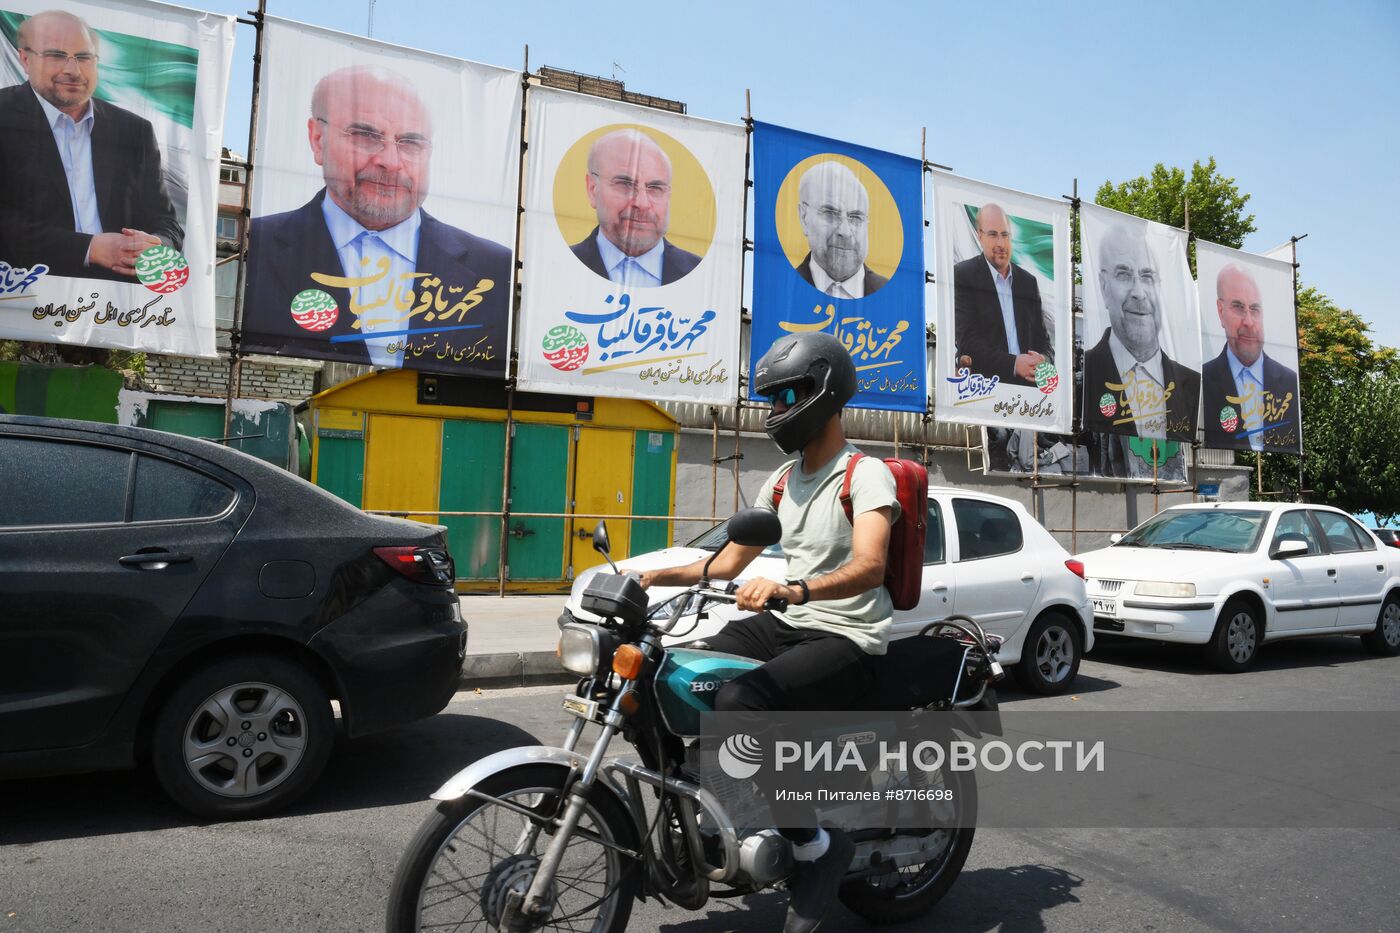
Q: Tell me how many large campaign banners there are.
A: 7